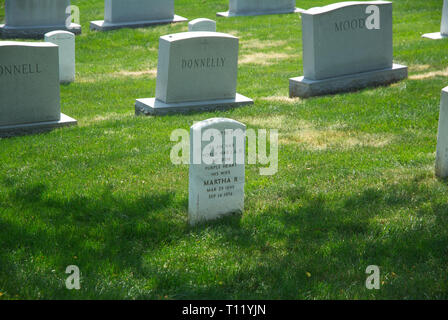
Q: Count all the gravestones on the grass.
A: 11